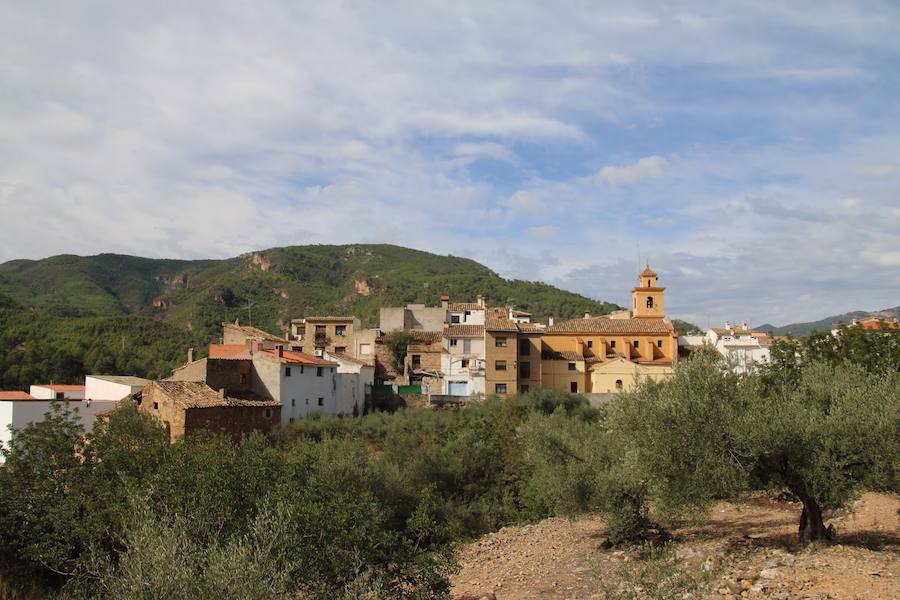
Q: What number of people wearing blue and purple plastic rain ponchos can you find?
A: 0